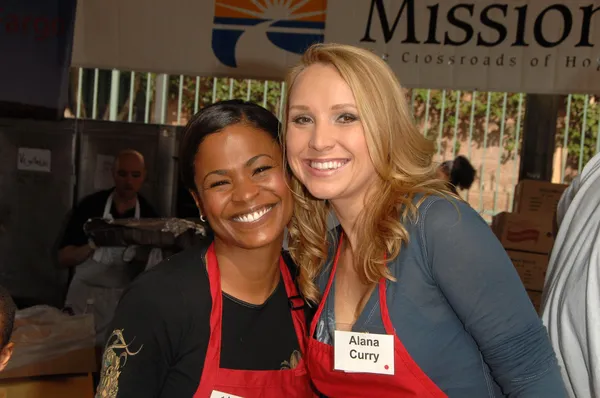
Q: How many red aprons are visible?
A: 2